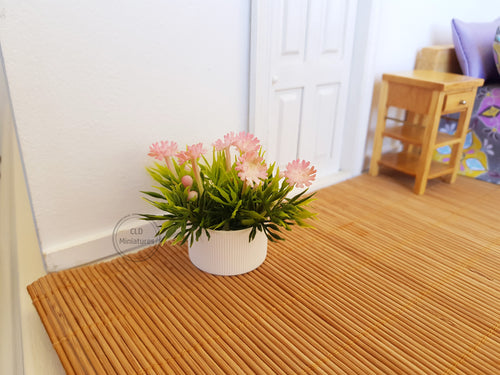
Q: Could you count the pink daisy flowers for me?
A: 6